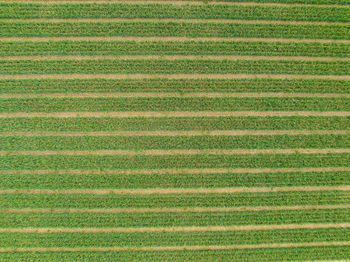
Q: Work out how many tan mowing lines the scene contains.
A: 14